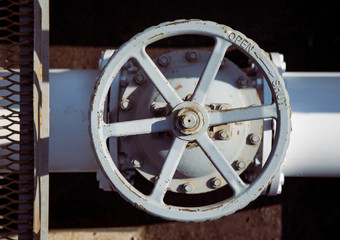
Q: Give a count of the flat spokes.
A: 6